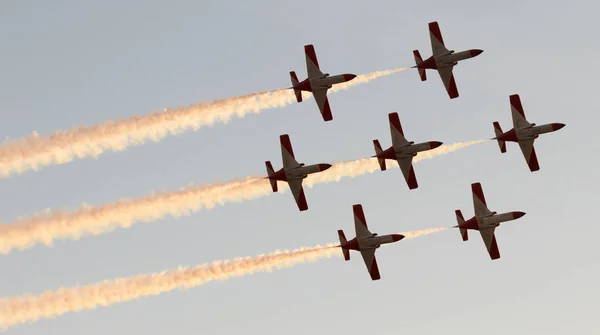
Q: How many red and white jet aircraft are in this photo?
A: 7